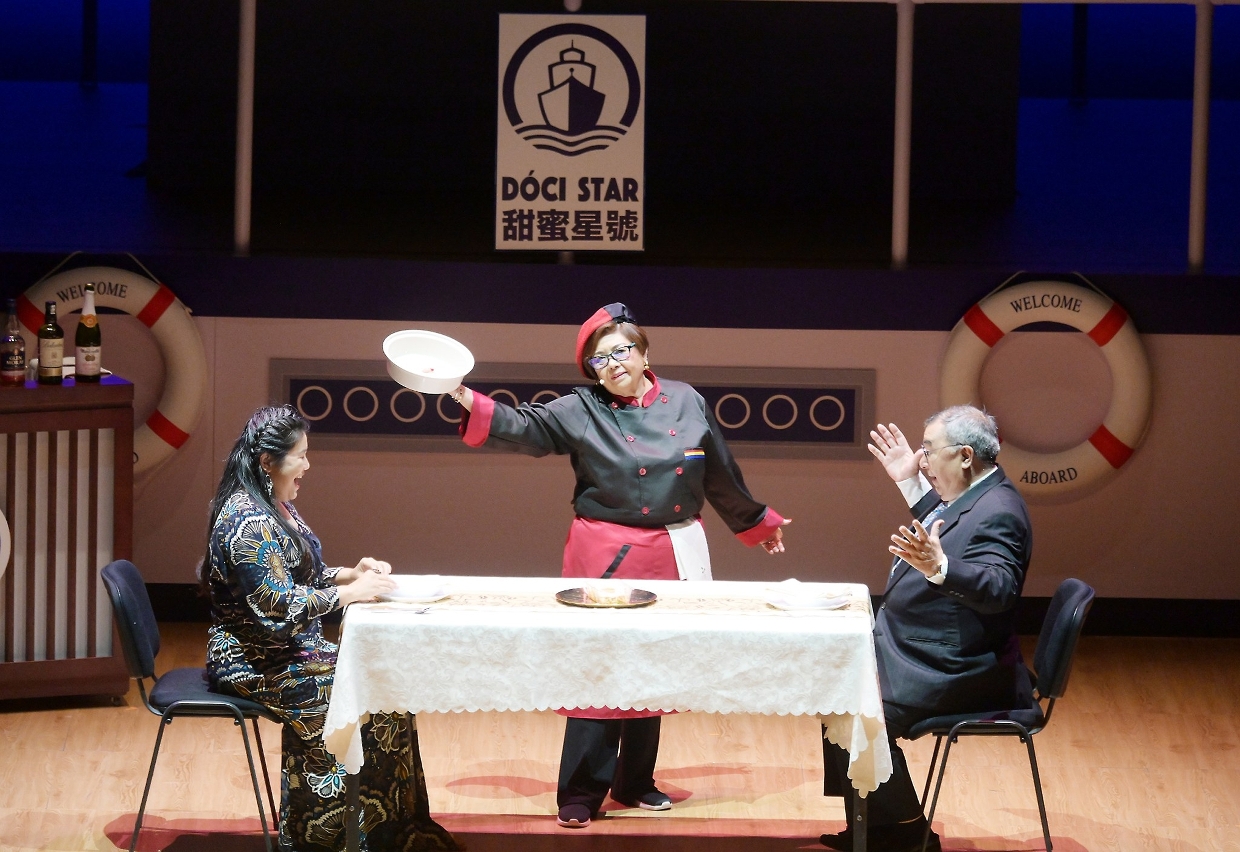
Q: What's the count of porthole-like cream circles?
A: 9